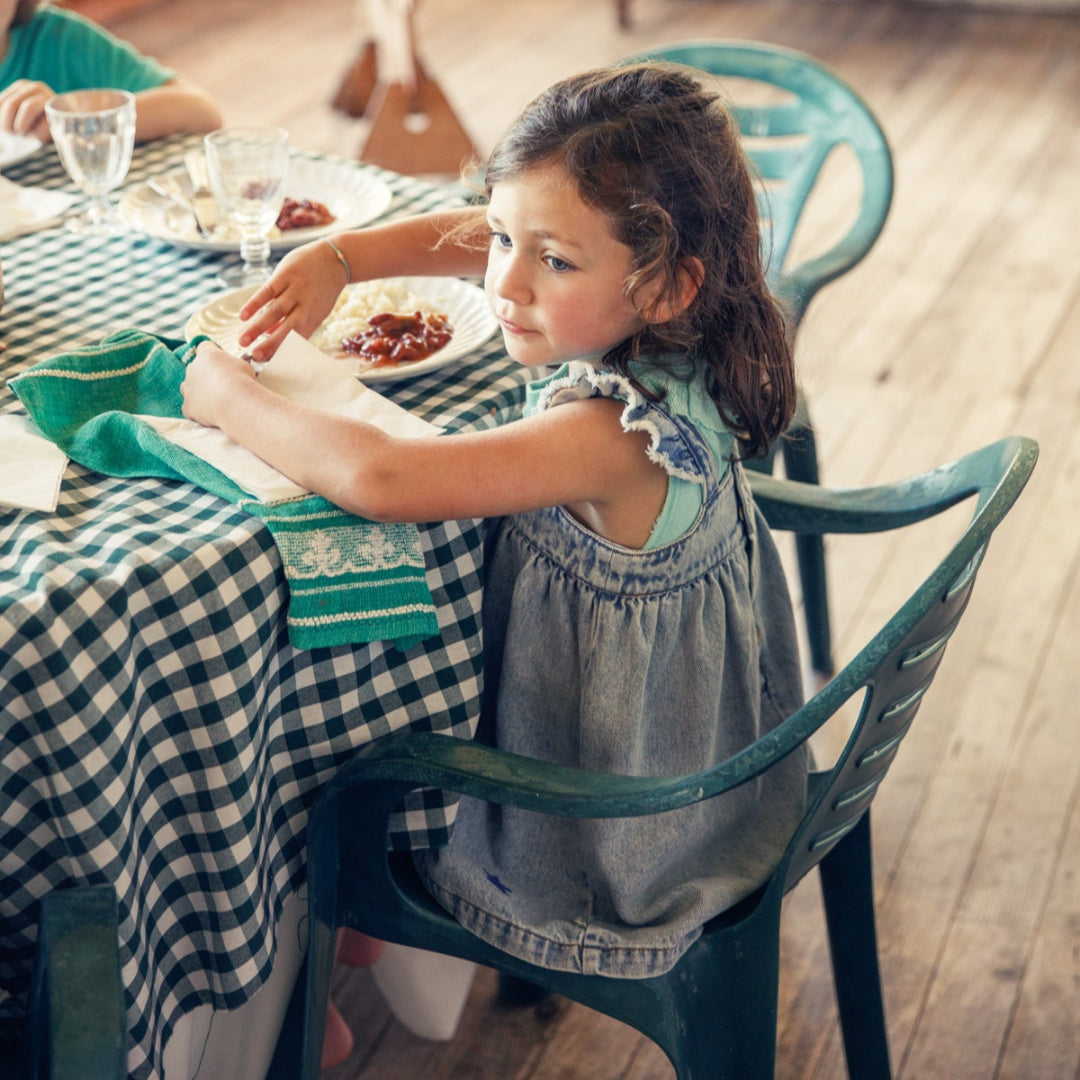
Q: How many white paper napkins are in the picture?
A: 3